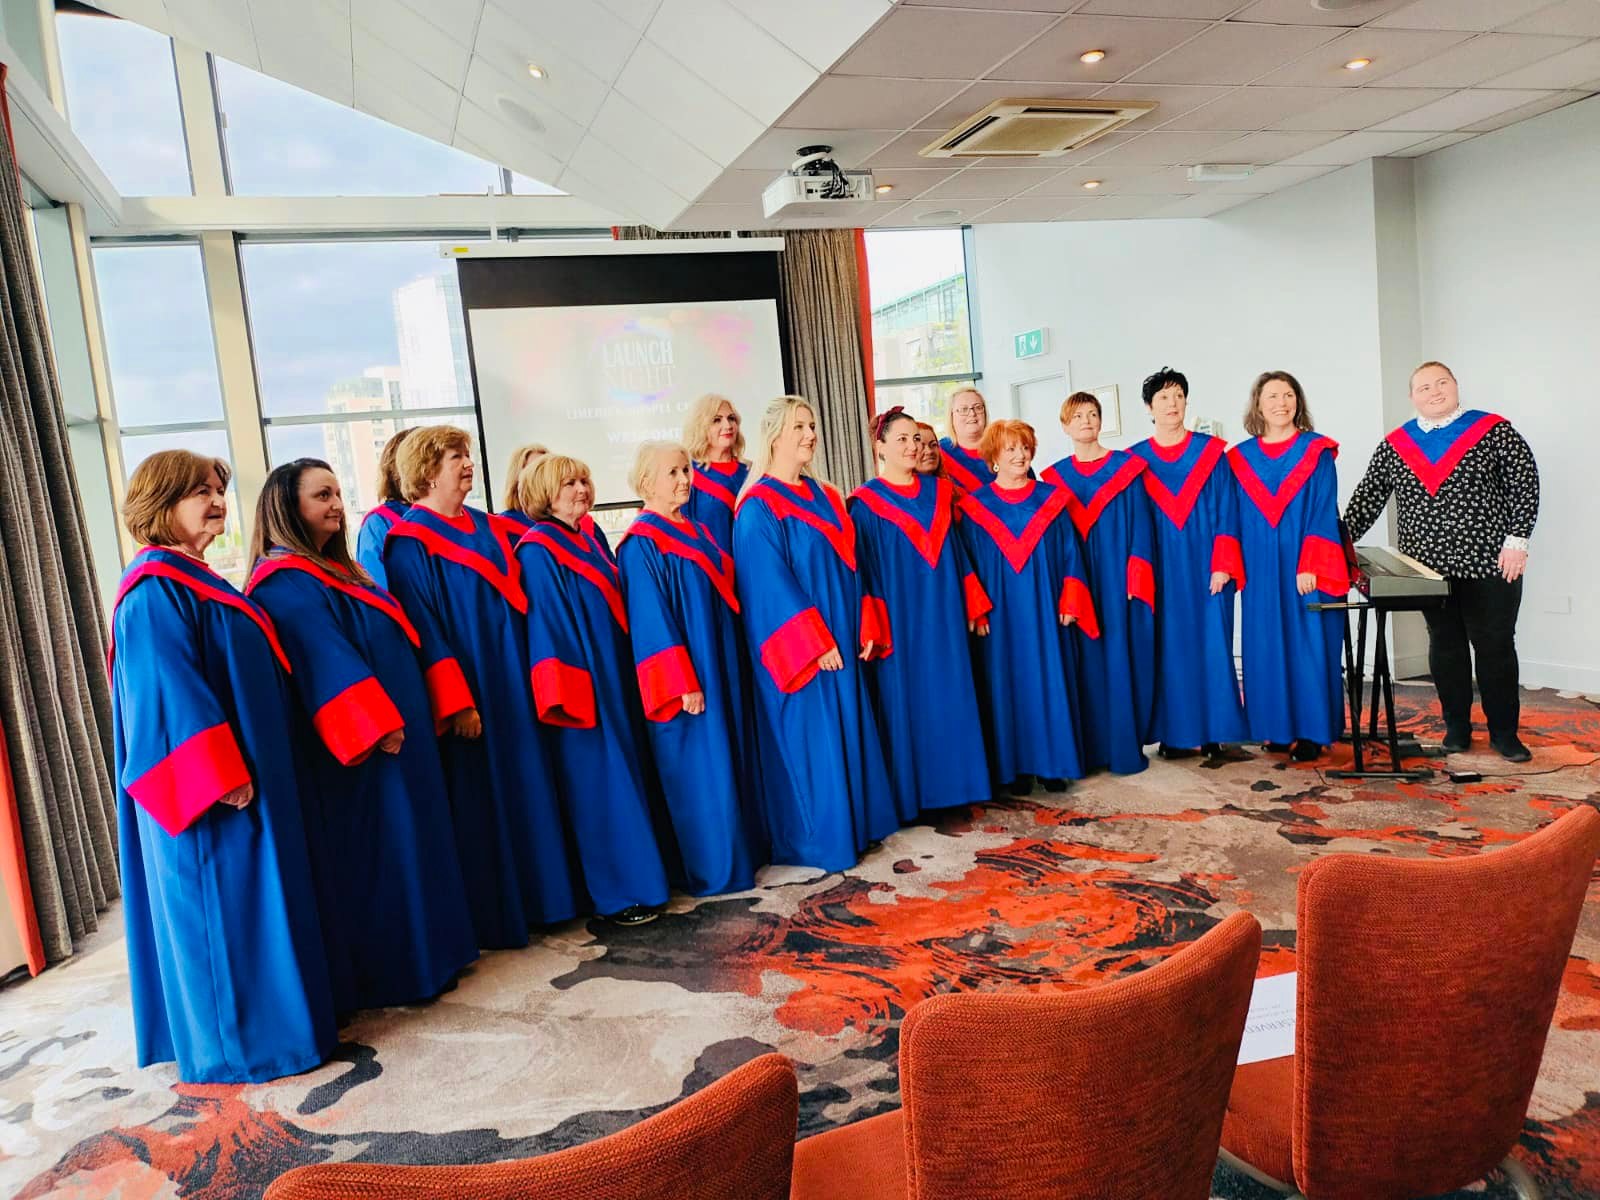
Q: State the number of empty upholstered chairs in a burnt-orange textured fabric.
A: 3